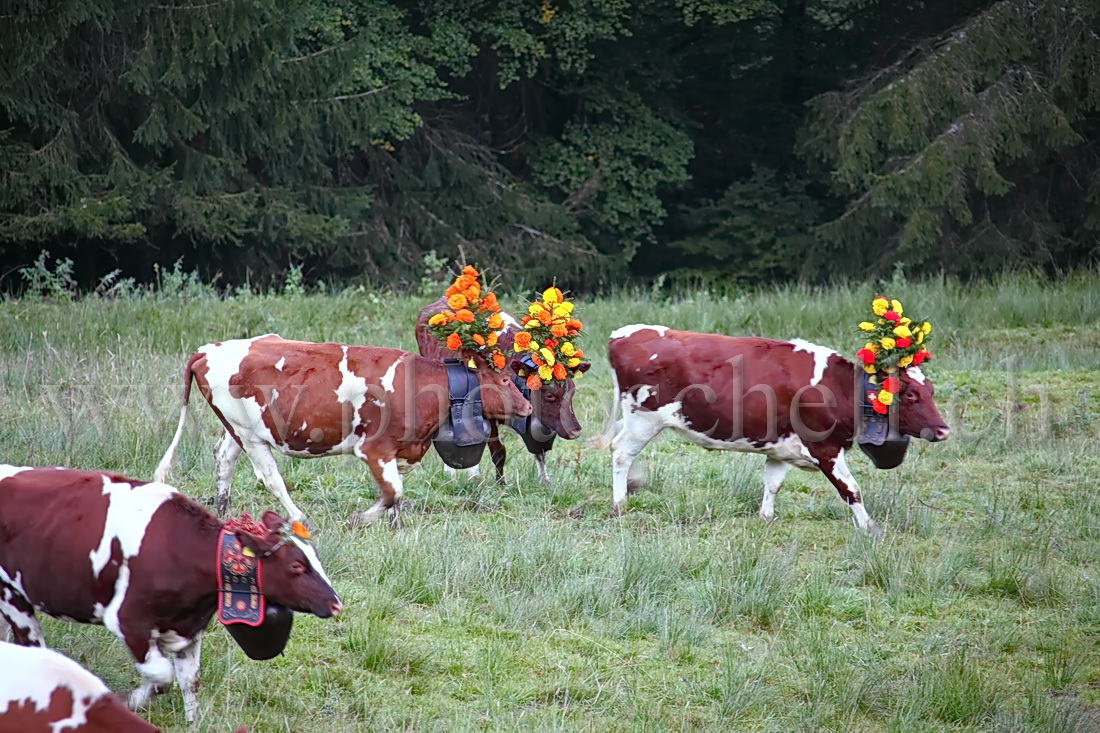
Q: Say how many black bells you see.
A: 4